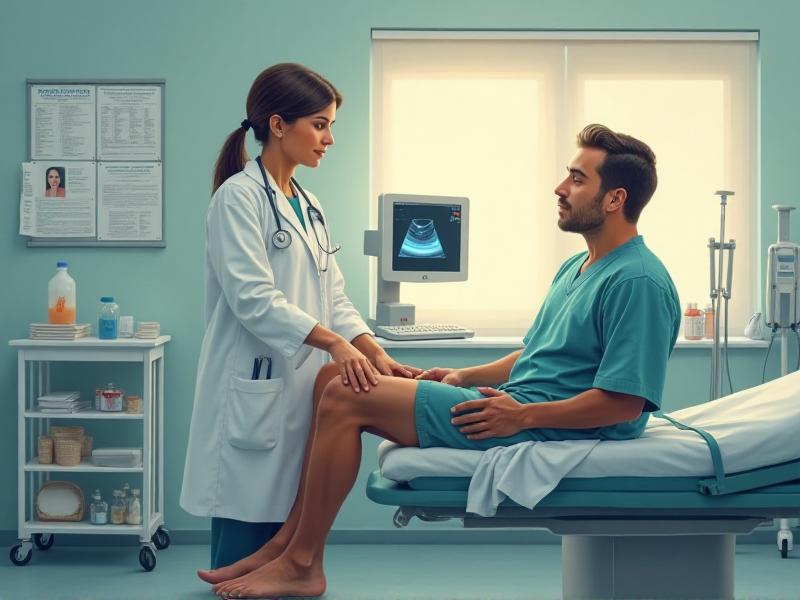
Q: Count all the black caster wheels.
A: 5